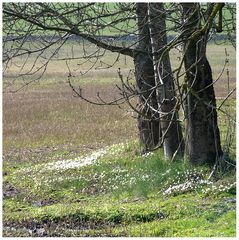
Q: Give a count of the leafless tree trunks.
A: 3